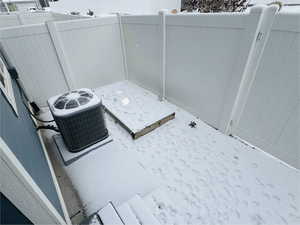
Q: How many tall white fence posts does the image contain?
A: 4